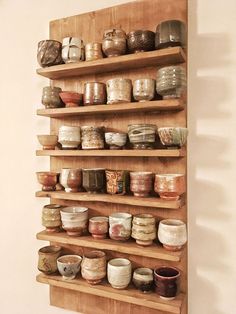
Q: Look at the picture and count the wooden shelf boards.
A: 6